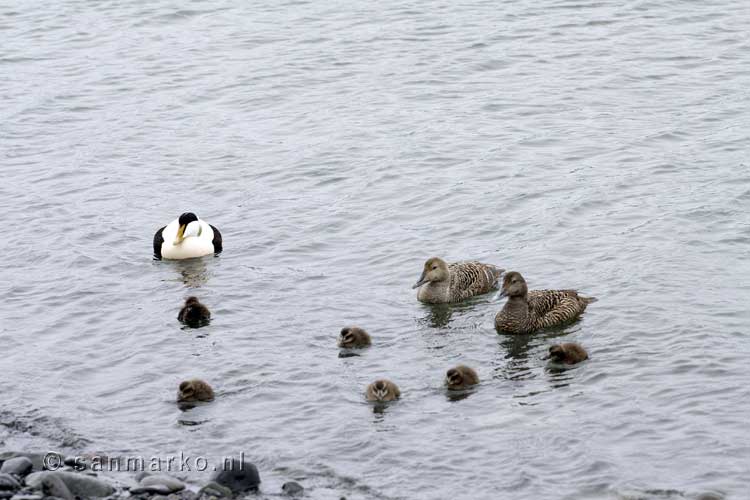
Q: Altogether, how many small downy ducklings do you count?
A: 6